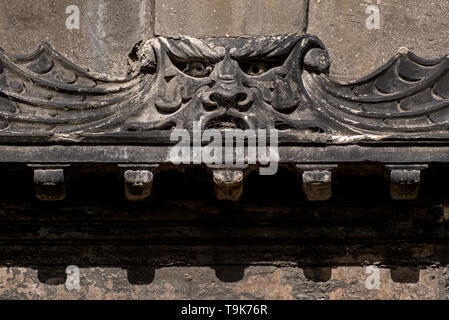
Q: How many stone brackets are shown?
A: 5